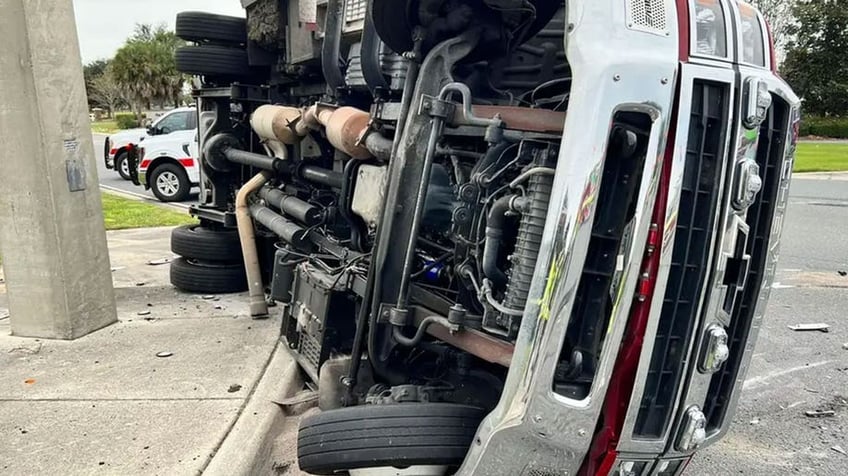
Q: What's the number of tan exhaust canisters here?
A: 2